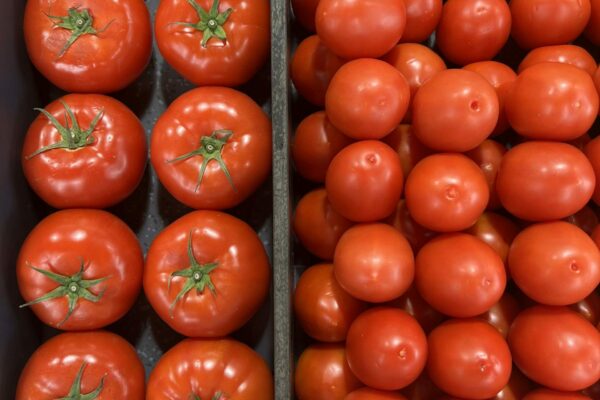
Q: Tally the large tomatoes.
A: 8